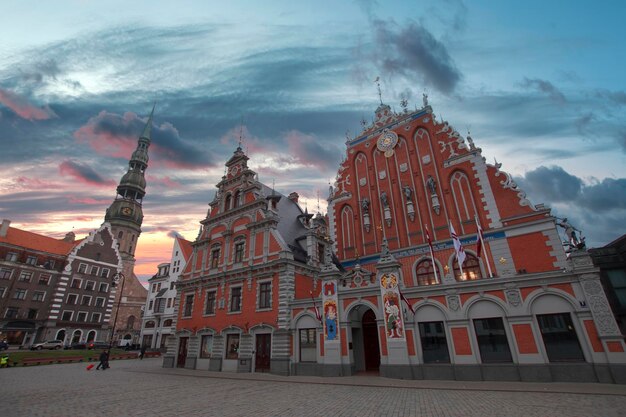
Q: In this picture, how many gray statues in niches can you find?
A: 4